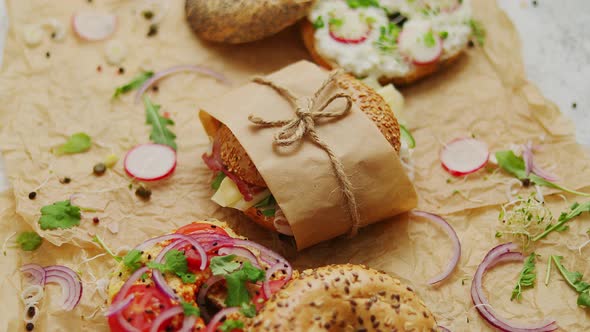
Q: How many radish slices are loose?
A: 3